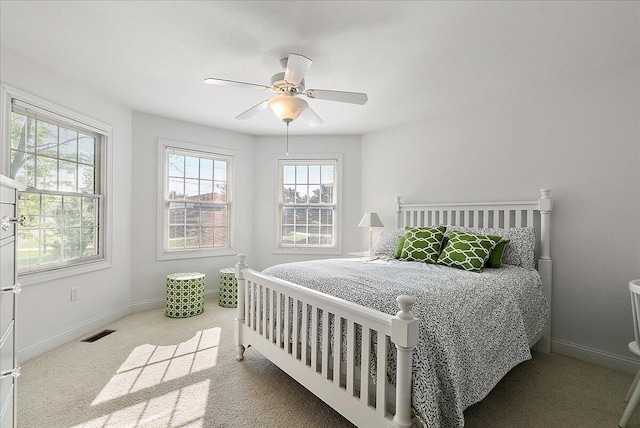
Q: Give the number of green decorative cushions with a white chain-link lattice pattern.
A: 2